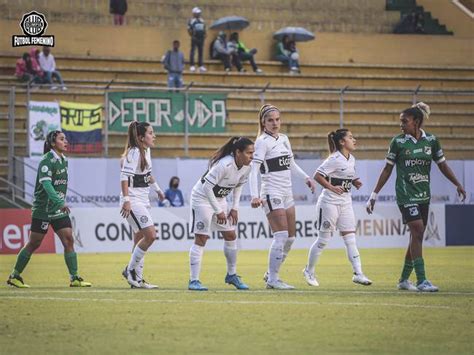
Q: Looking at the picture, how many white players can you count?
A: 4